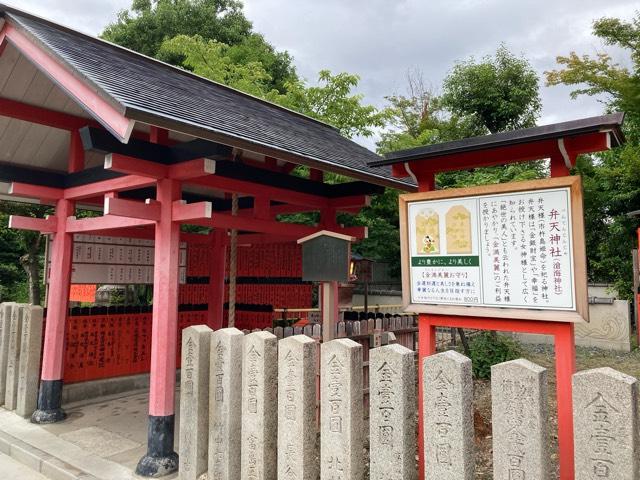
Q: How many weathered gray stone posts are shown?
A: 12